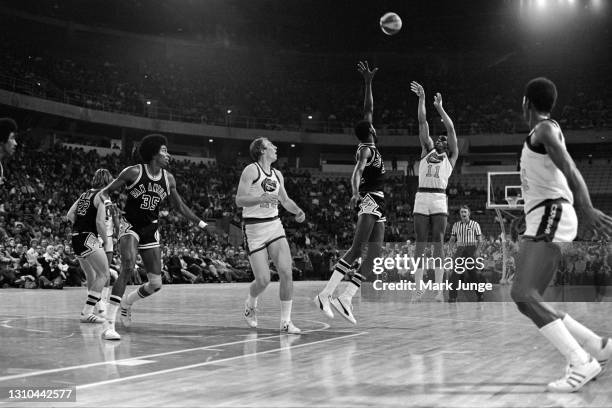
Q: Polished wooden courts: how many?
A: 1